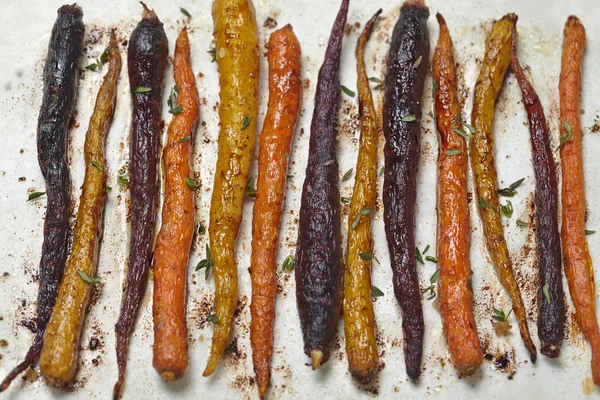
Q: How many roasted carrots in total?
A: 13